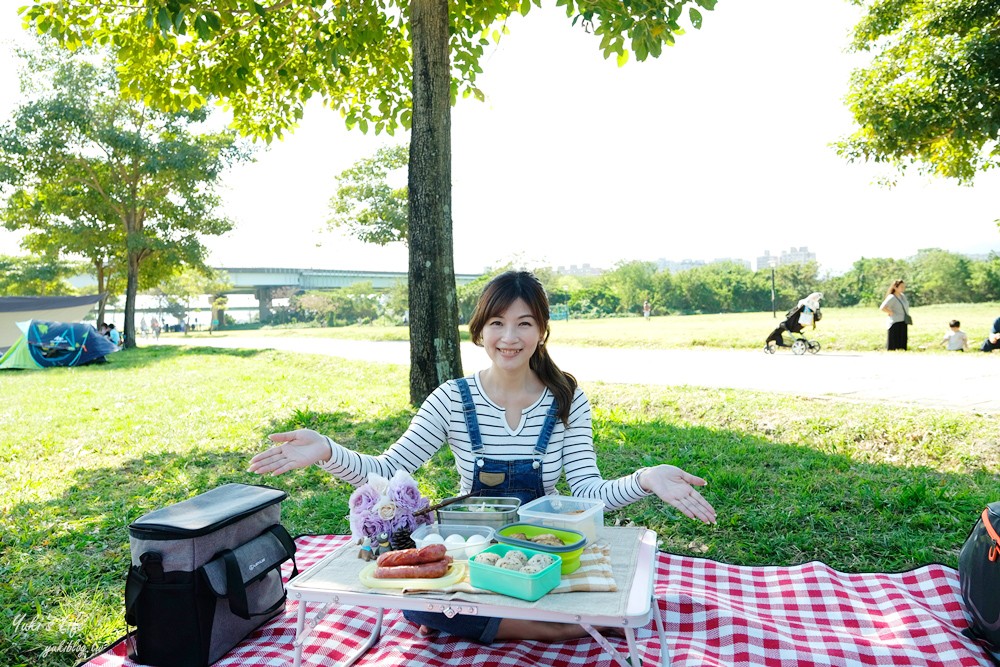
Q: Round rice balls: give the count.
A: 5